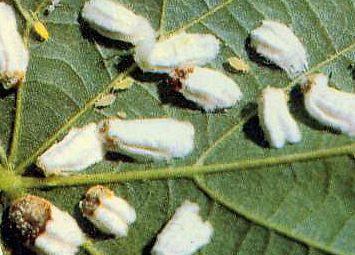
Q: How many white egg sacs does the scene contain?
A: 12